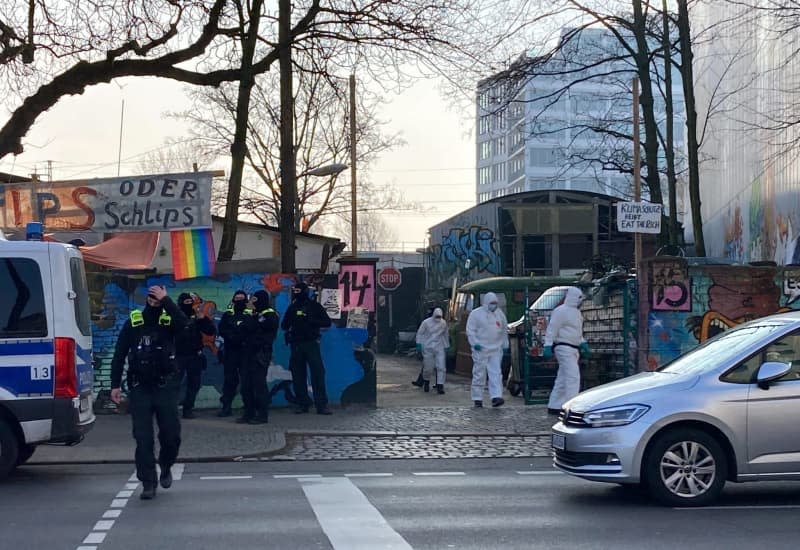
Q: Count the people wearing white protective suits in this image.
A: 3